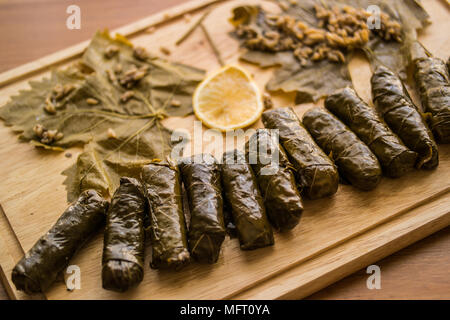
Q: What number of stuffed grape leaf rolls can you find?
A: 11